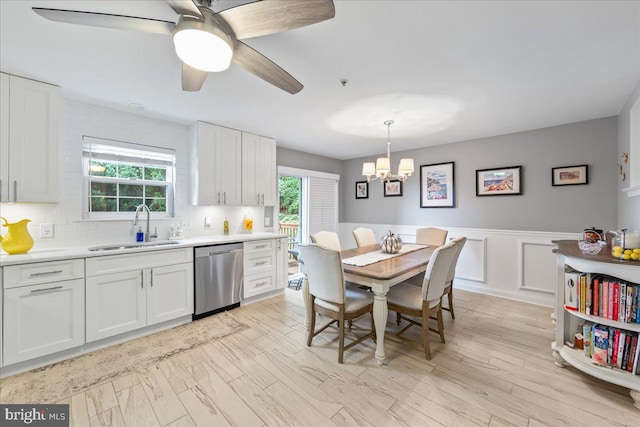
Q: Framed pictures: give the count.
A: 5